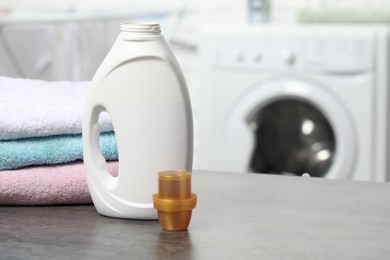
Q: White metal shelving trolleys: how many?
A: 0